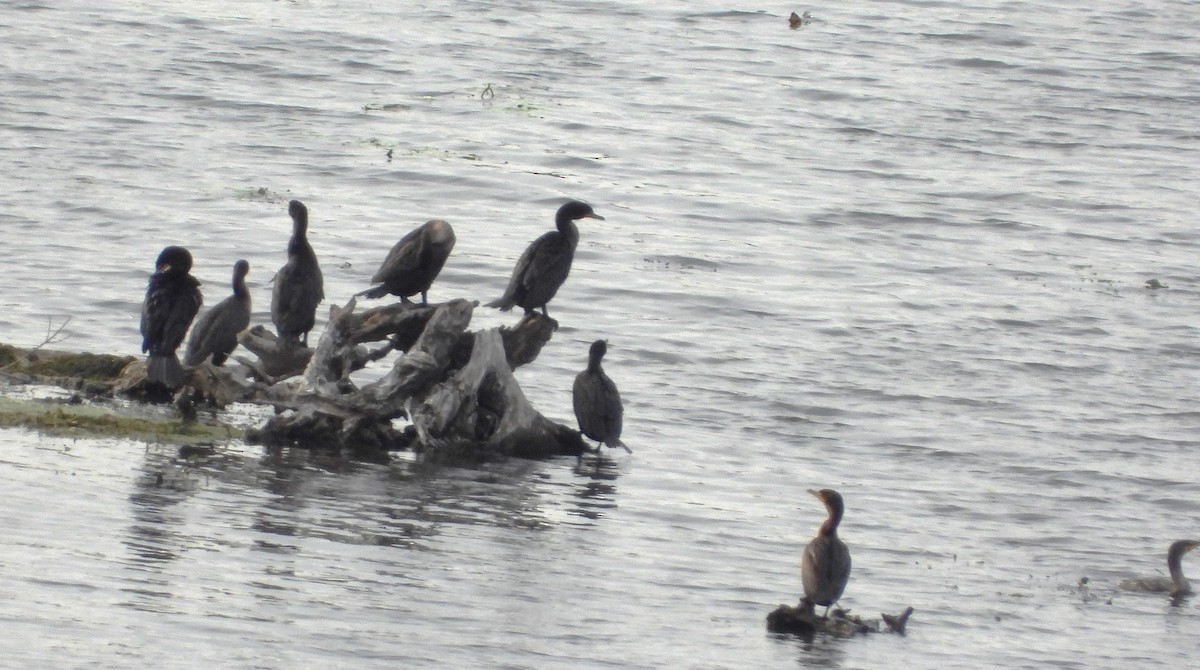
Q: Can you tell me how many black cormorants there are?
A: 8